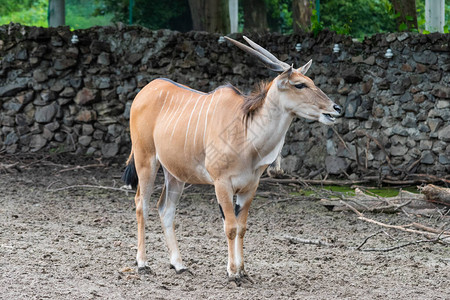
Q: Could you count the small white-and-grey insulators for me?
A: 5